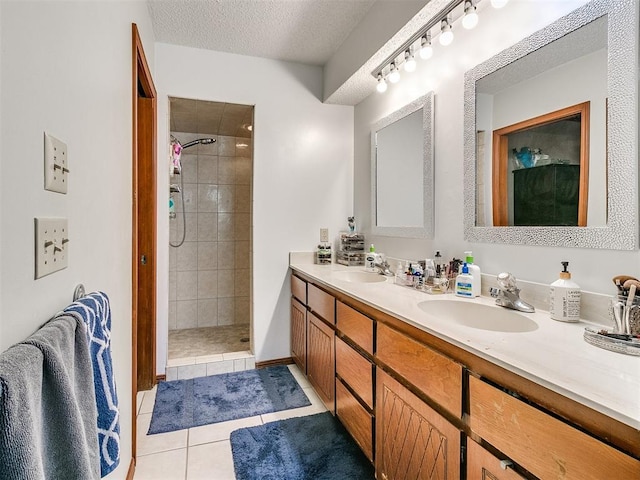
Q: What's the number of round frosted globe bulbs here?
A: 7